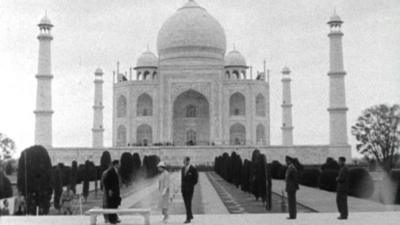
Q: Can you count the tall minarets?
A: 4